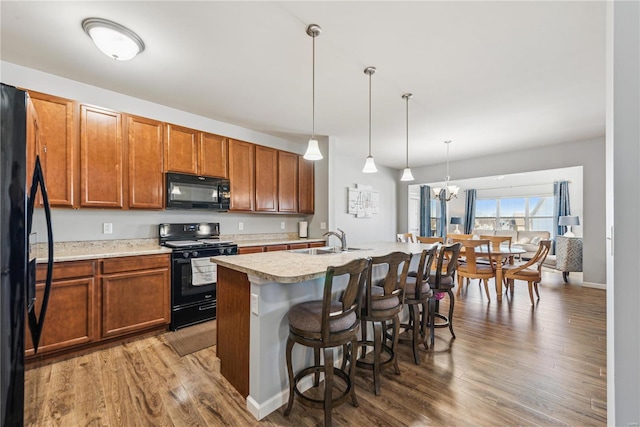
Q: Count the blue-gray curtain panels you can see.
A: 4